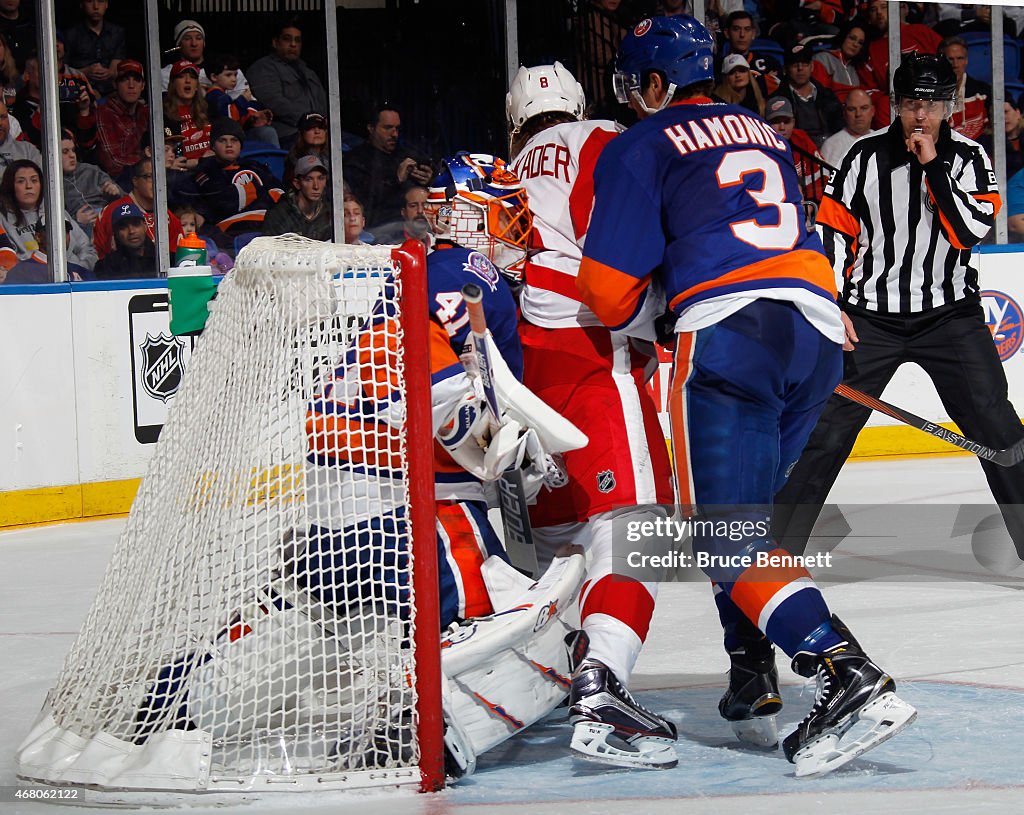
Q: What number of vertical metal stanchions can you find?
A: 7